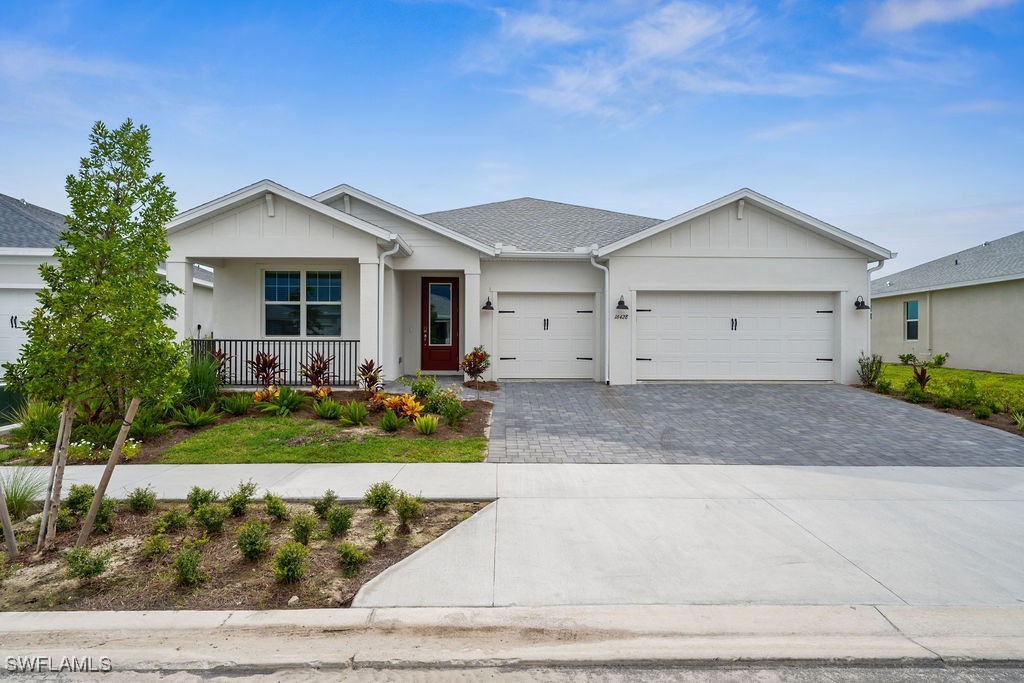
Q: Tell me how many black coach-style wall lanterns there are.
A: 3